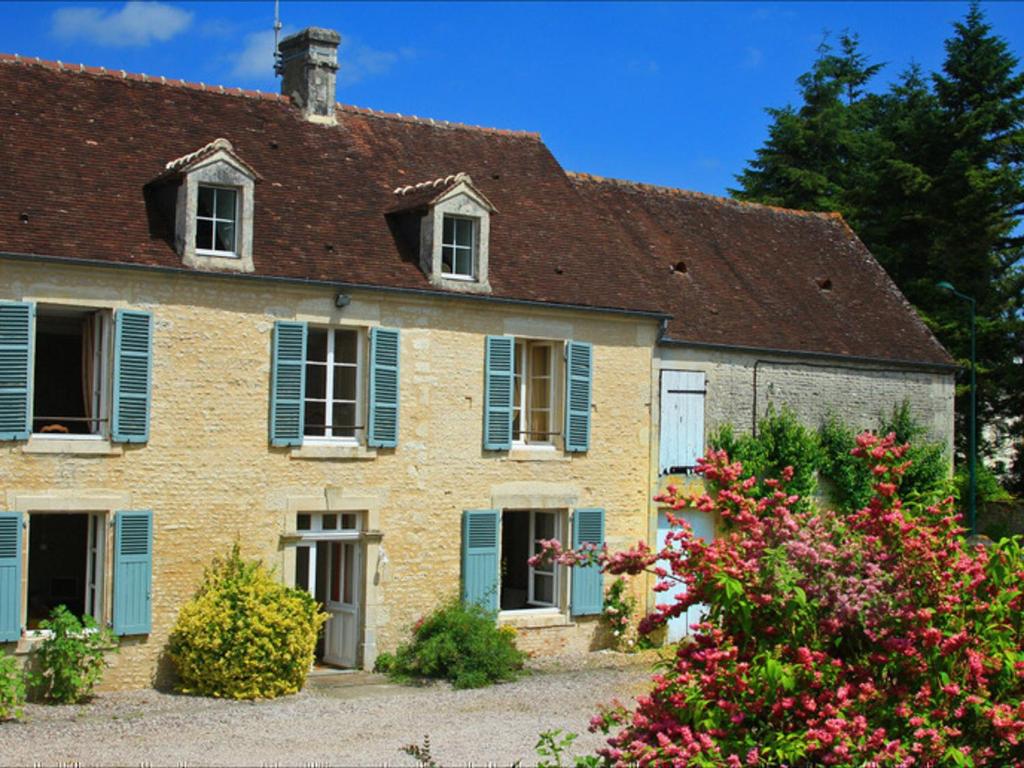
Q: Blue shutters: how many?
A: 10